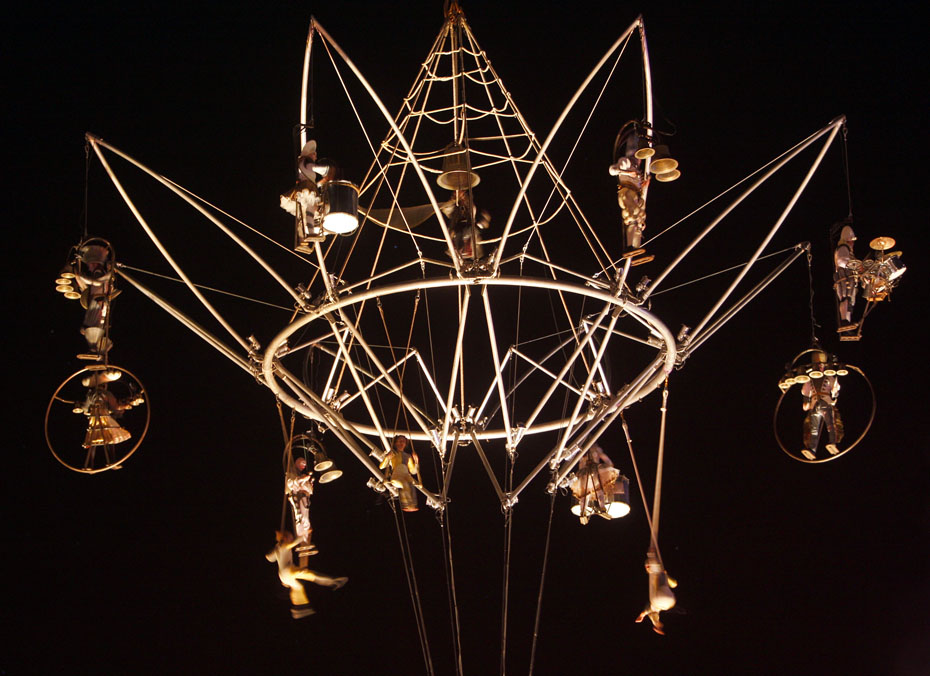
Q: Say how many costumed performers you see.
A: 12